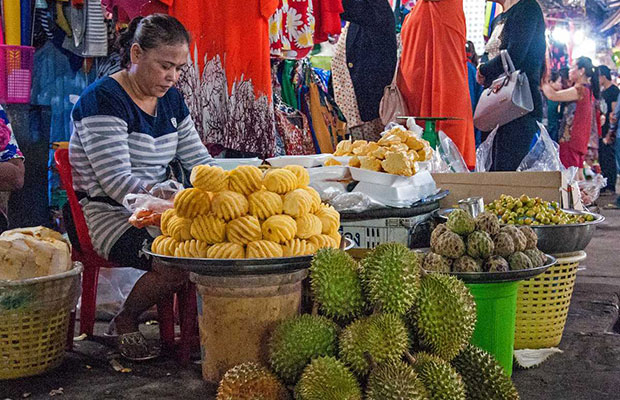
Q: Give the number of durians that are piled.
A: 10